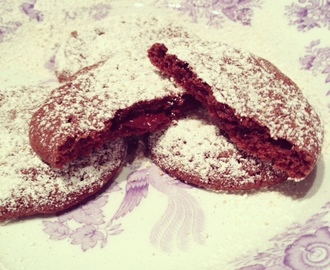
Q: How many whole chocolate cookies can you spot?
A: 3